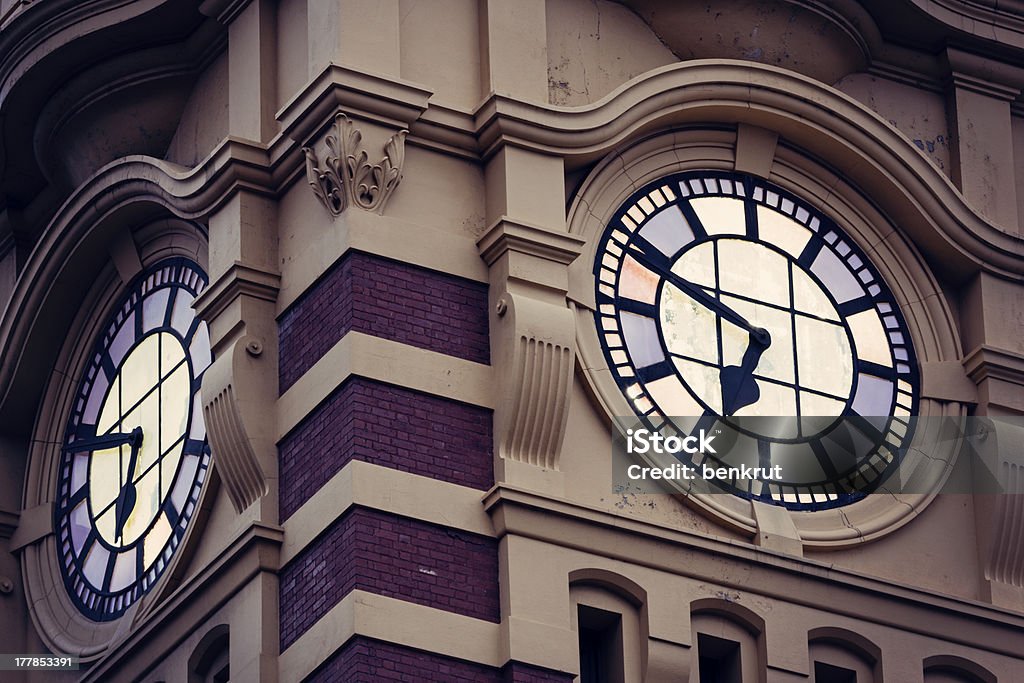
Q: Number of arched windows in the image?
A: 5